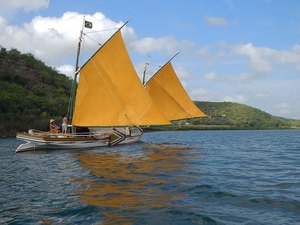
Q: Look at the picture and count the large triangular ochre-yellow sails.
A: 2